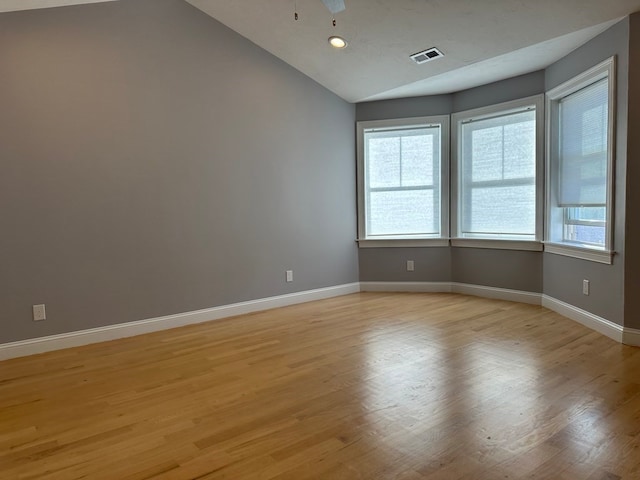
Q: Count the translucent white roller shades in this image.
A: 3